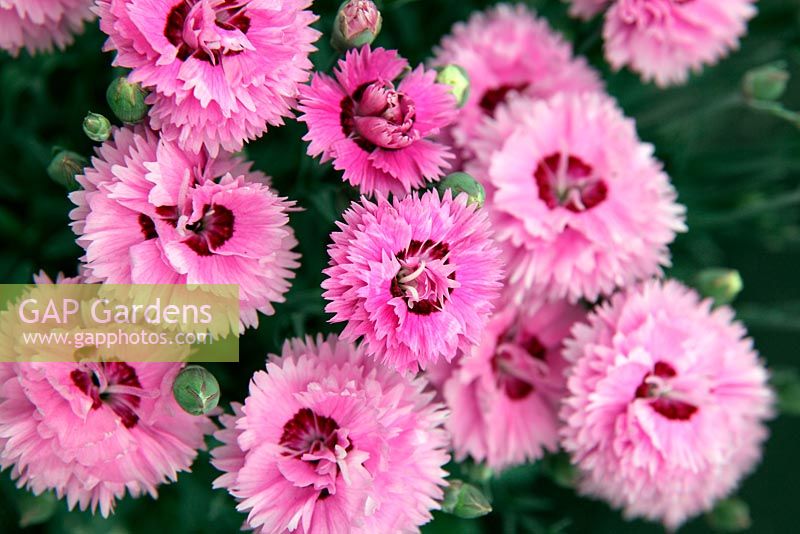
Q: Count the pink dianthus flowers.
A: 12